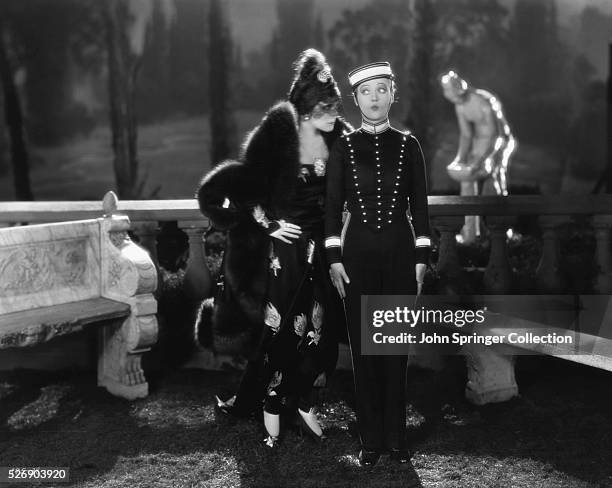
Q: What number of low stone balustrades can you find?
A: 1